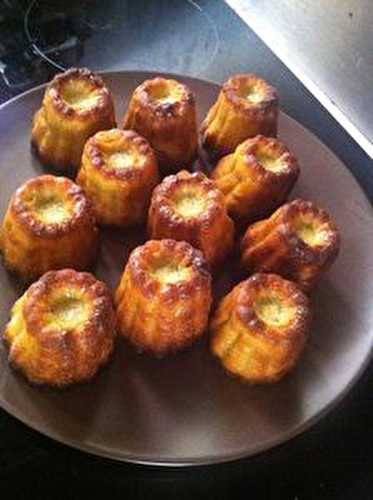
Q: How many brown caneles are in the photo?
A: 11